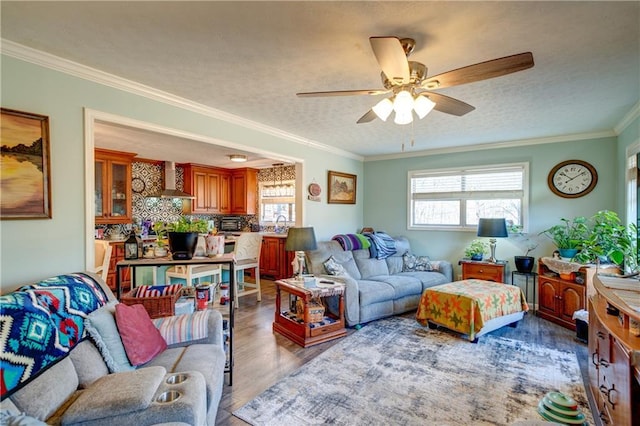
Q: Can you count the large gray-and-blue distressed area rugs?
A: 1